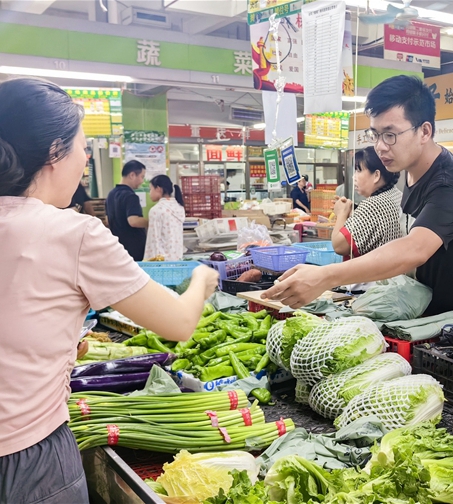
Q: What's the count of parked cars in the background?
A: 0